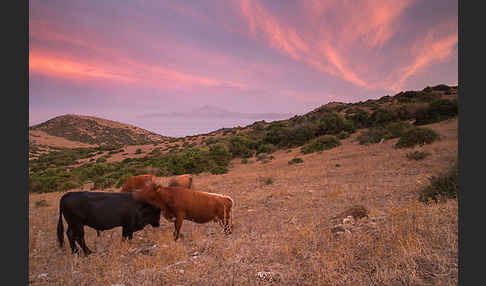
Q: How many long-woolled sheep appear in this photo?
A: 0